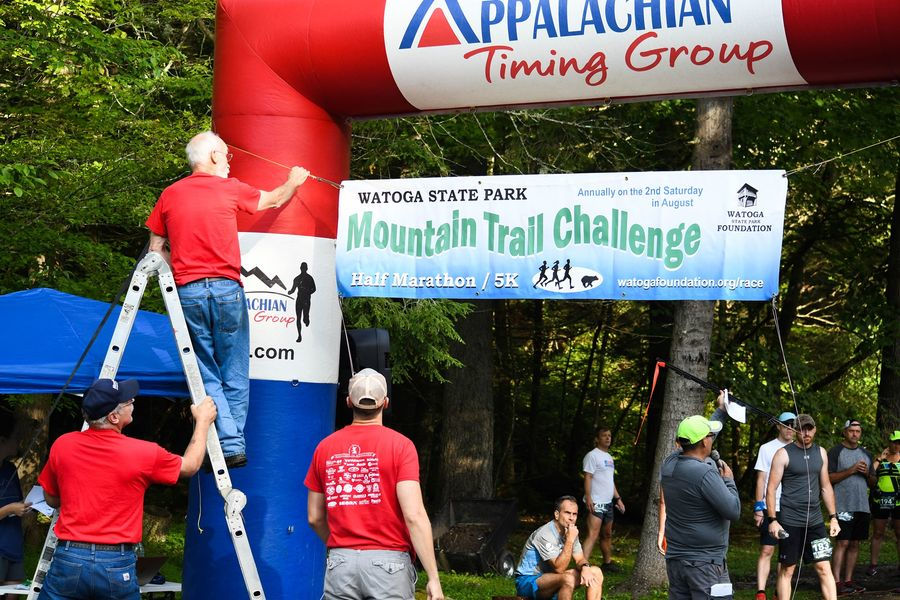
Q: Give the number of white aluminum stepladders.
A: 1